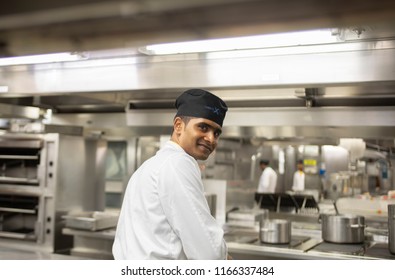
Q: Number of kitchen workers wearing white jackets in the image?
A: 3